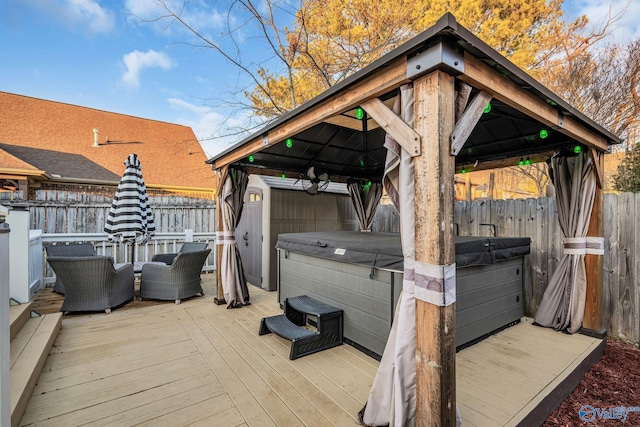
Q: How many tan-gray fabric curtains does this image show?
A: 4